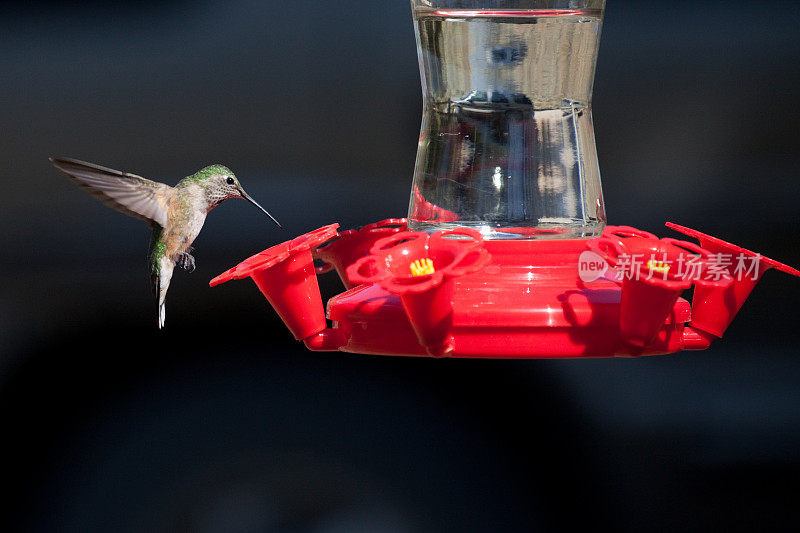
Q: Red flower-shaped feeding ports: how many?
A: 5